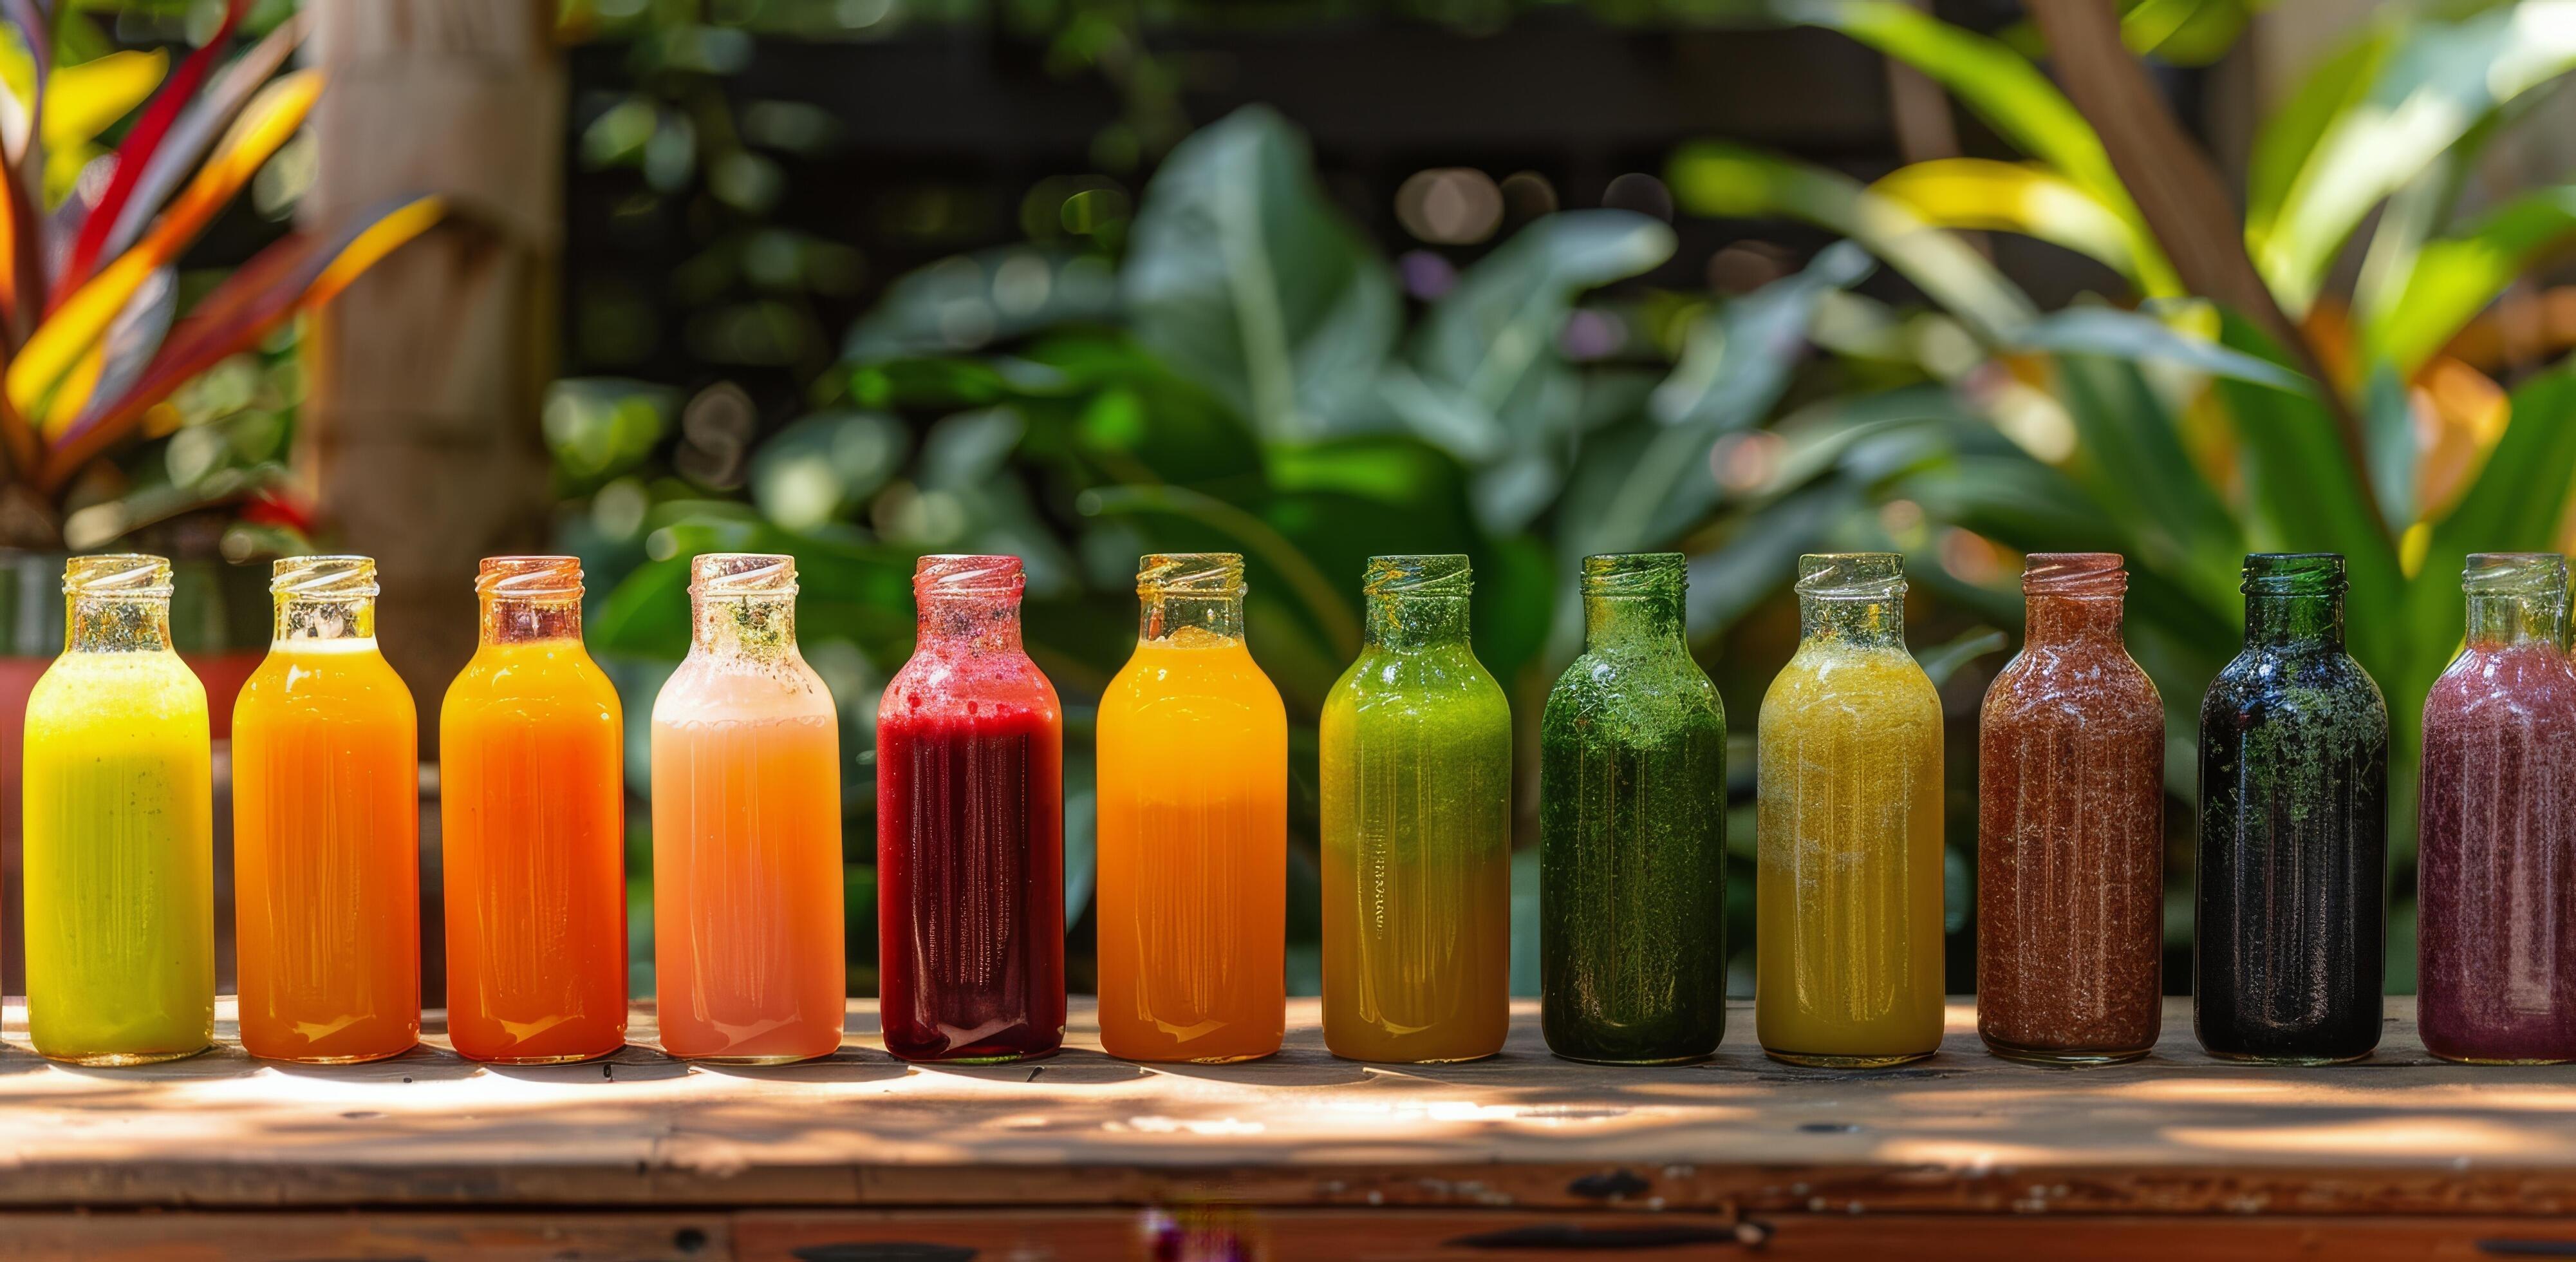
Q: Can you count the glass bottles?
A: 12